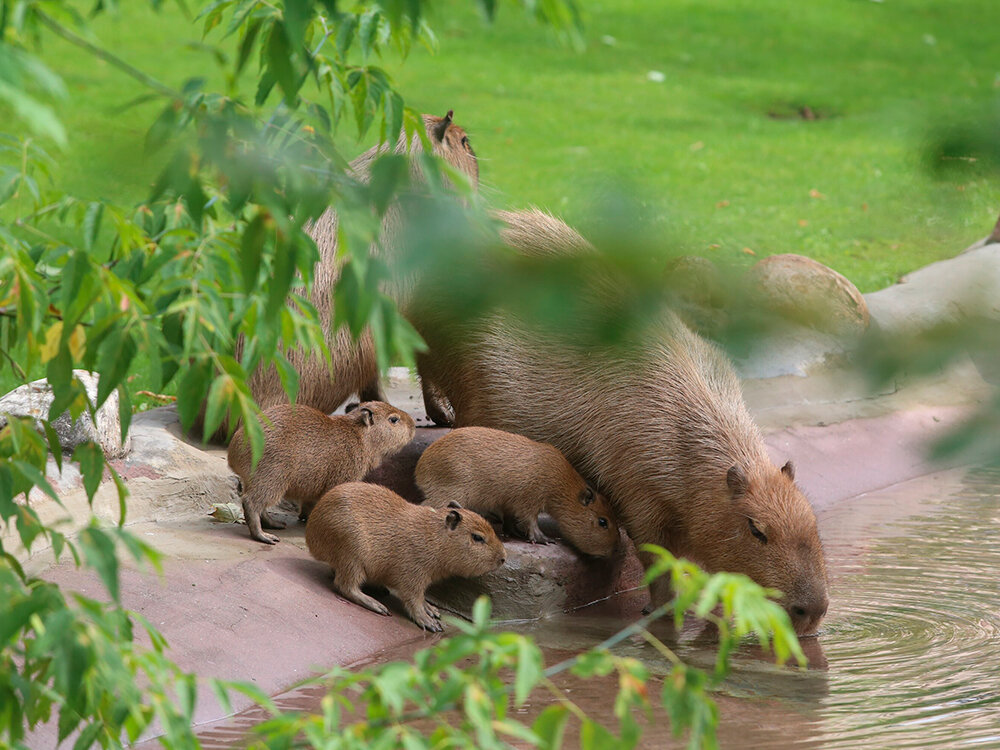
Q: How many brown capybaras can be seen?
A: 5